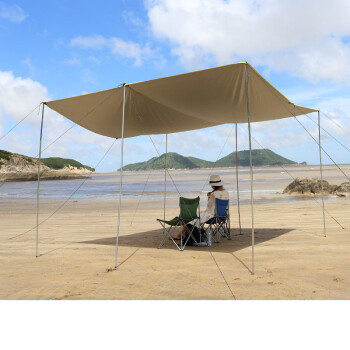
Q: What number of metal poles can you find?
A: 6